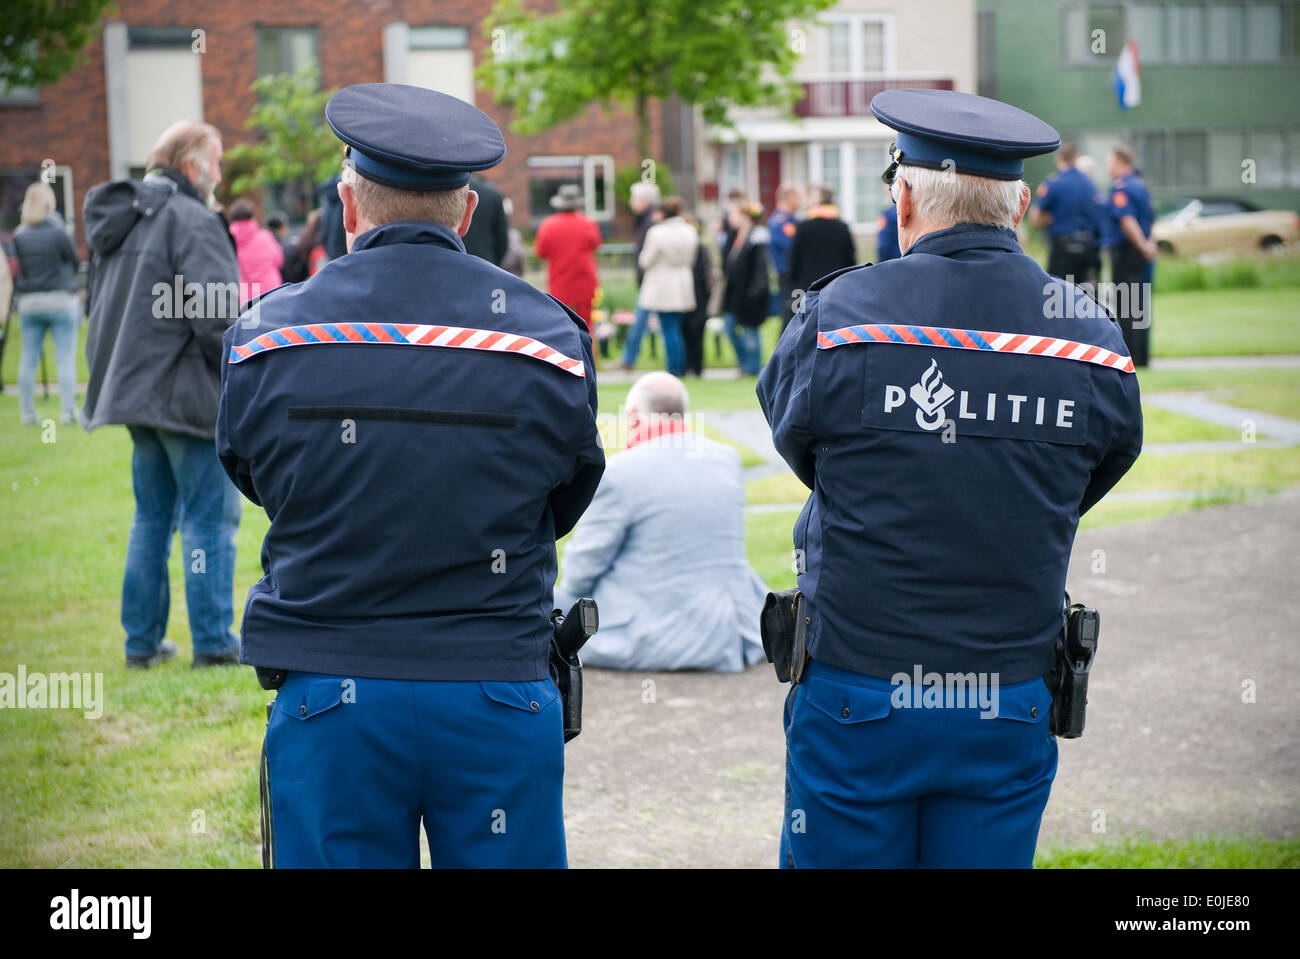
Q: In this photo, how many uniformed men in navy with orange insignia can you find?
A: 4